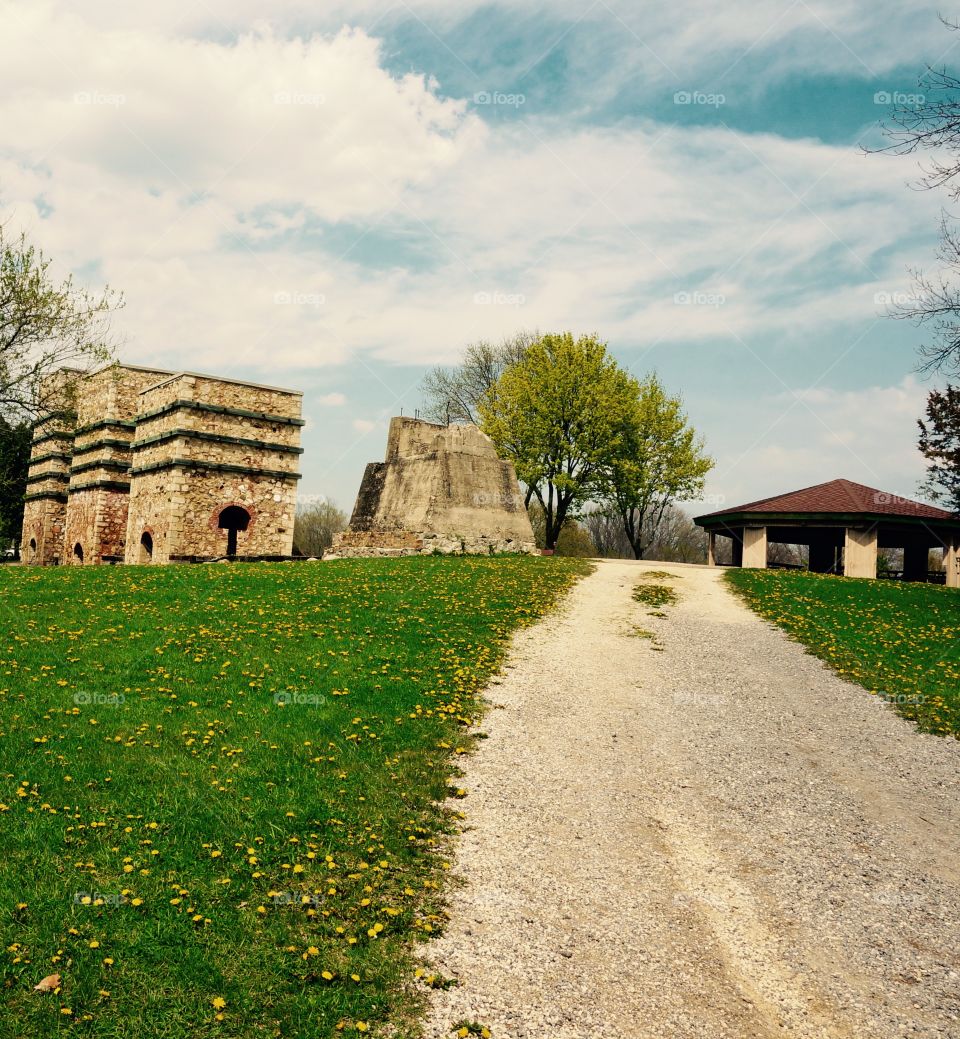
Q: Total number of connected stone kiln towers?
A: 3